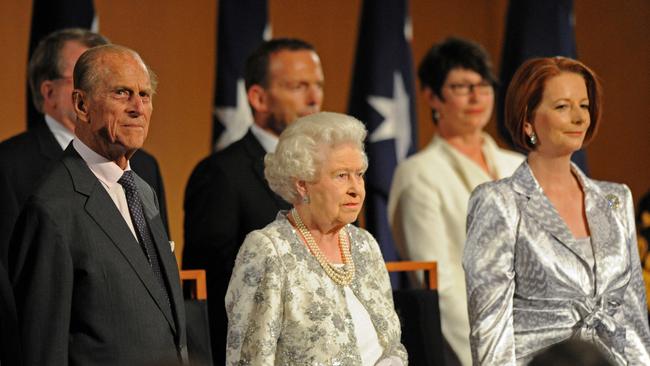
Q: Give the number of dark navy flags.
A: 4